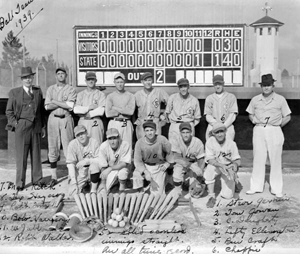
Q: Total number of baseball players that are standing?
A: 6